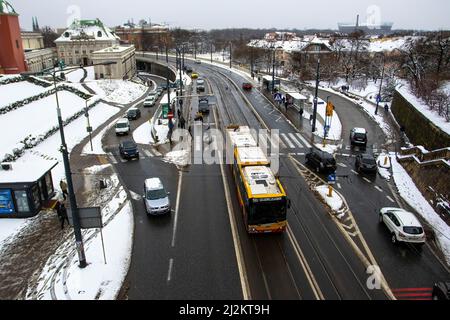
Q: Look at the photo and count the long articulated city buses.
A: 1